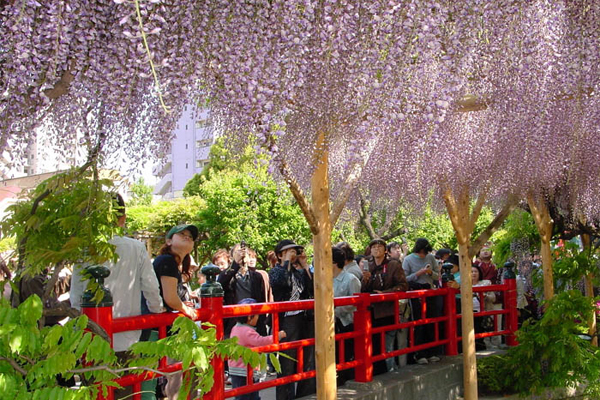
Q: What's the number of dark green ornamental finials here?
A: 4